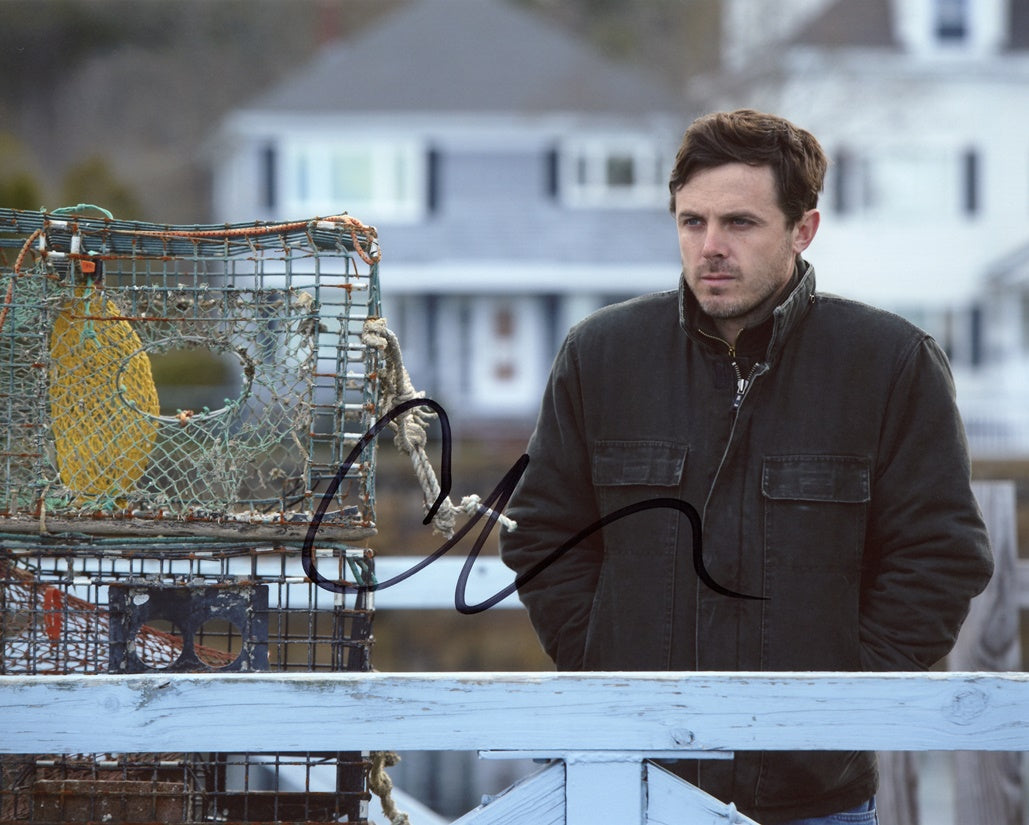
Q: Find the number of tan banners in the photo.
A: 0